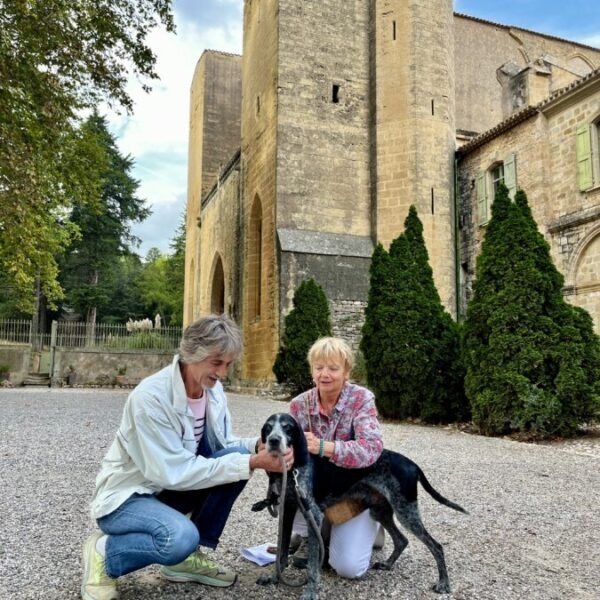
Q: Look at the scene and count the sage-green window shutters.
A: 3